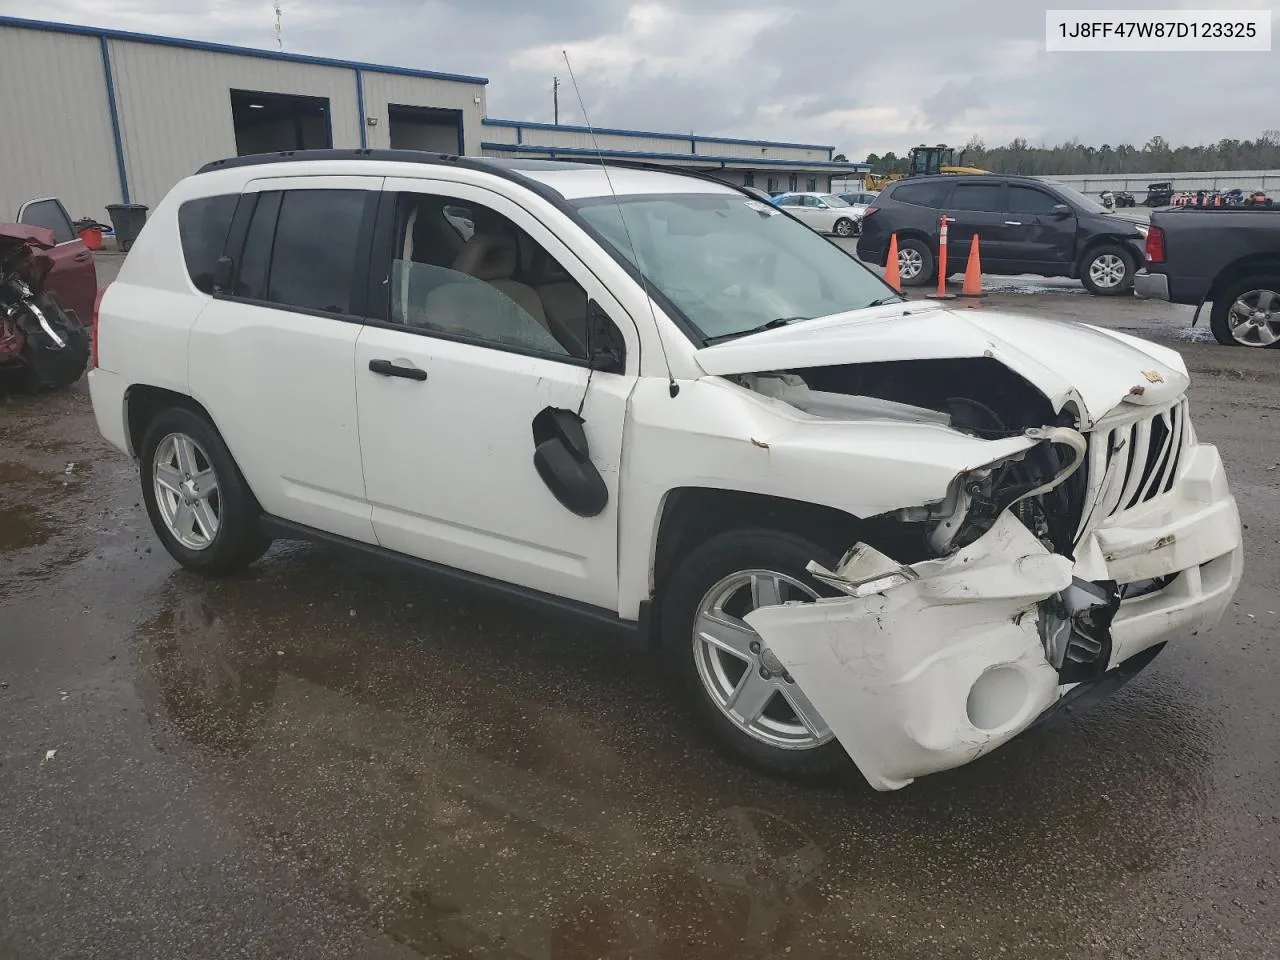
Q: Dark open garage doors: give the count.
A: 2